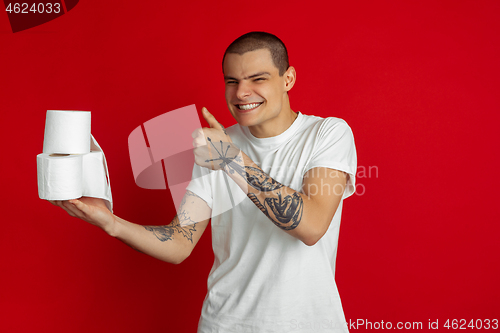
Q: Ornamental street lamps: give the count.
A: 0